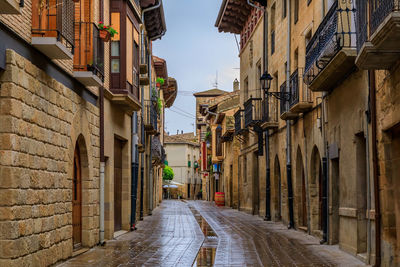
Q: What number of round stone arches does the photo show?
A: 4